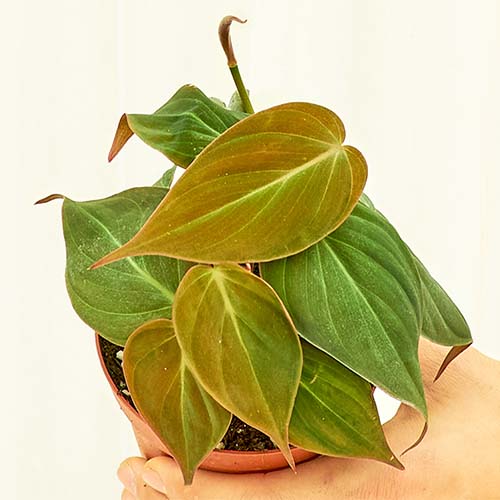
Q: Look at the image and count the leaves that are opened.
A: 8